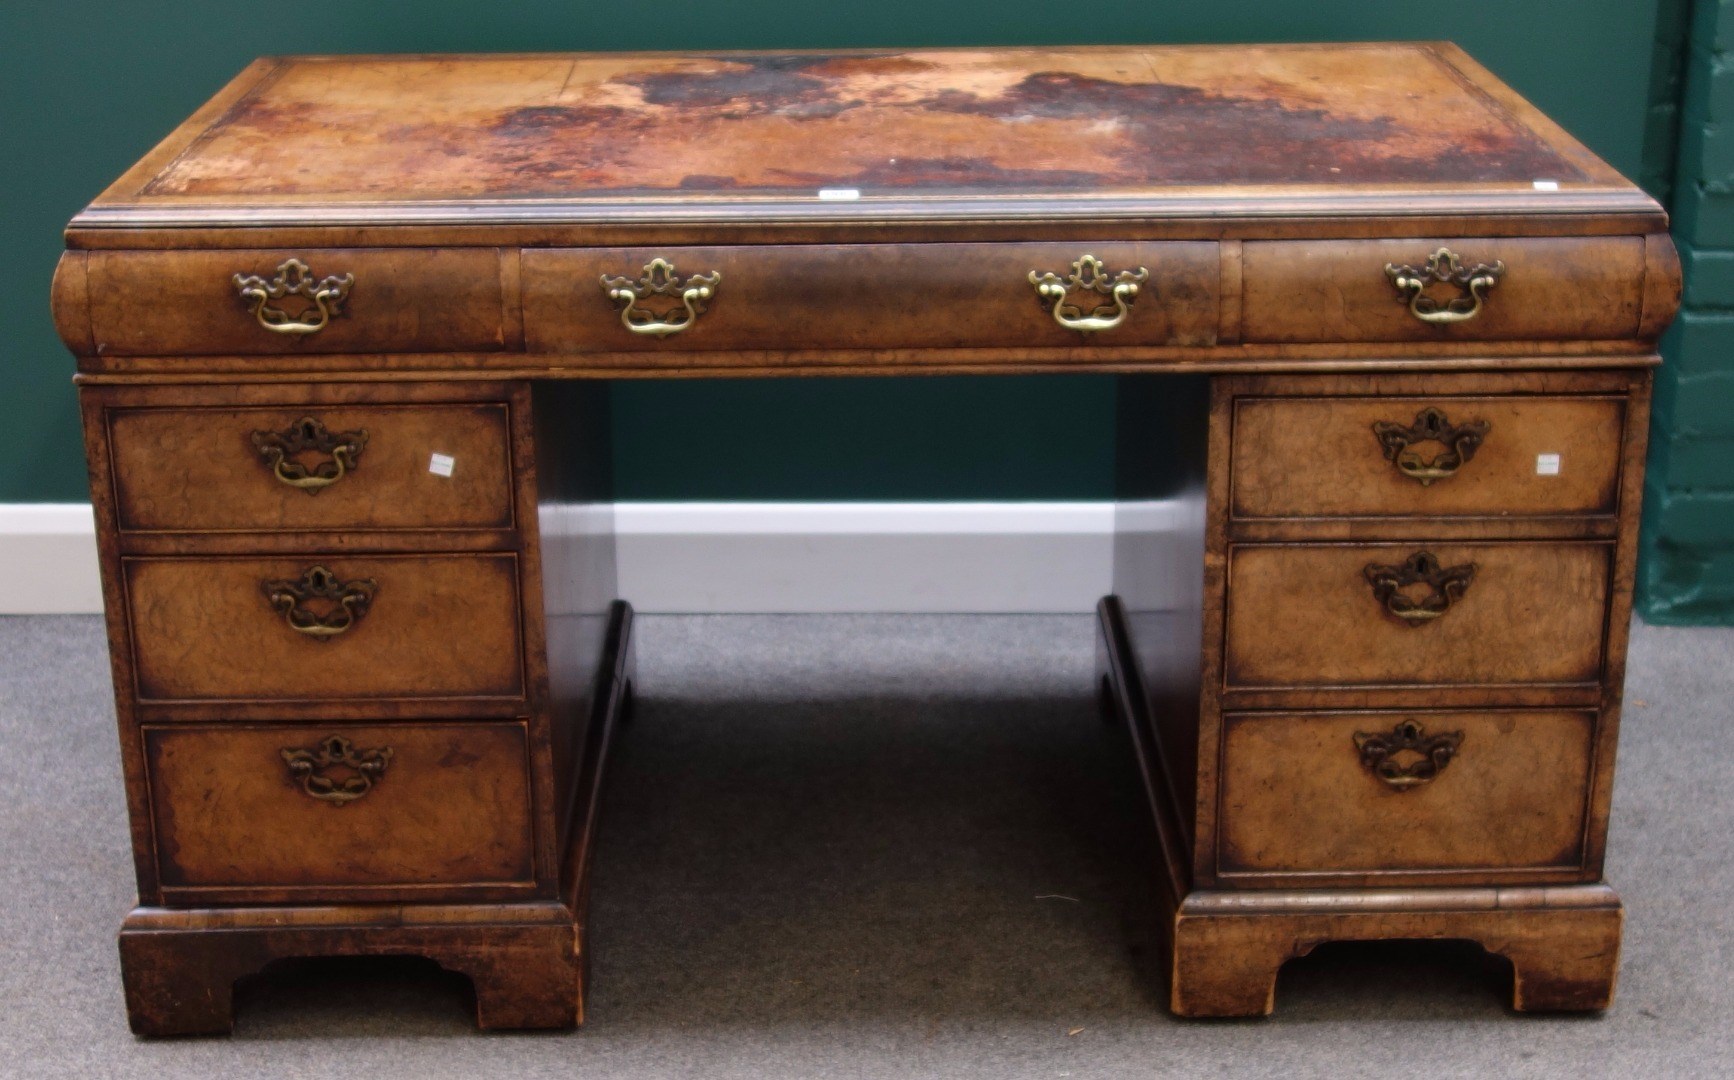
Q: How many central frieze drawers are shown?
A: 1